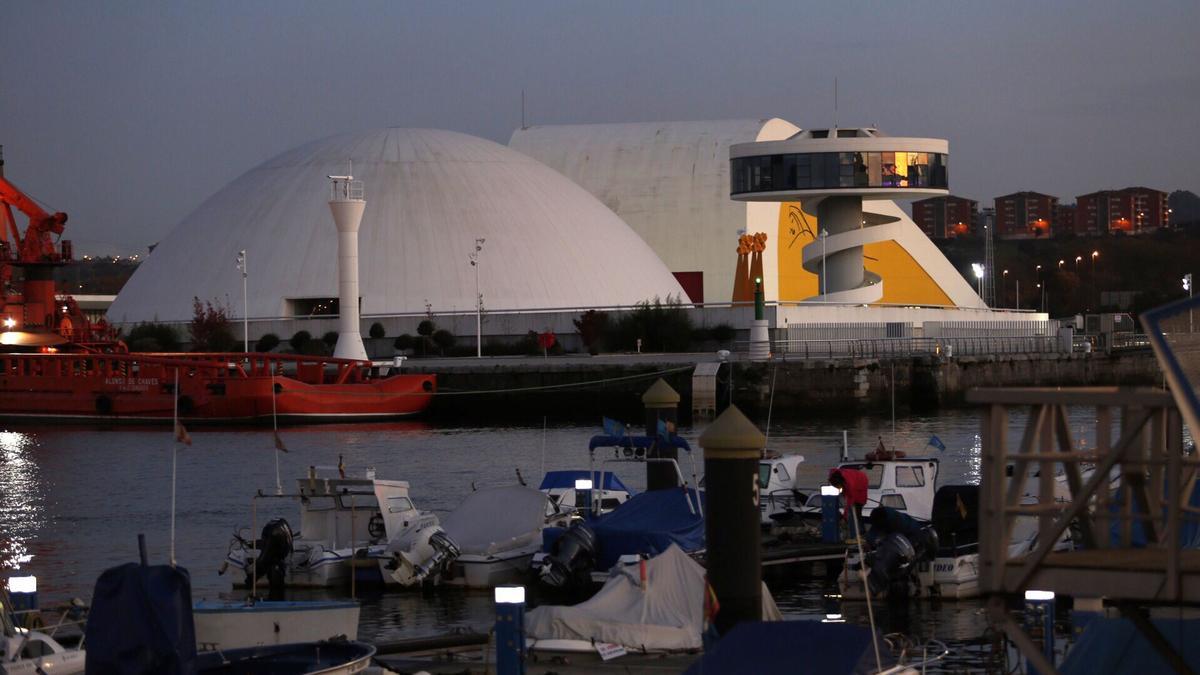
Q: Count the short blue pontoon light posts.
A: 5